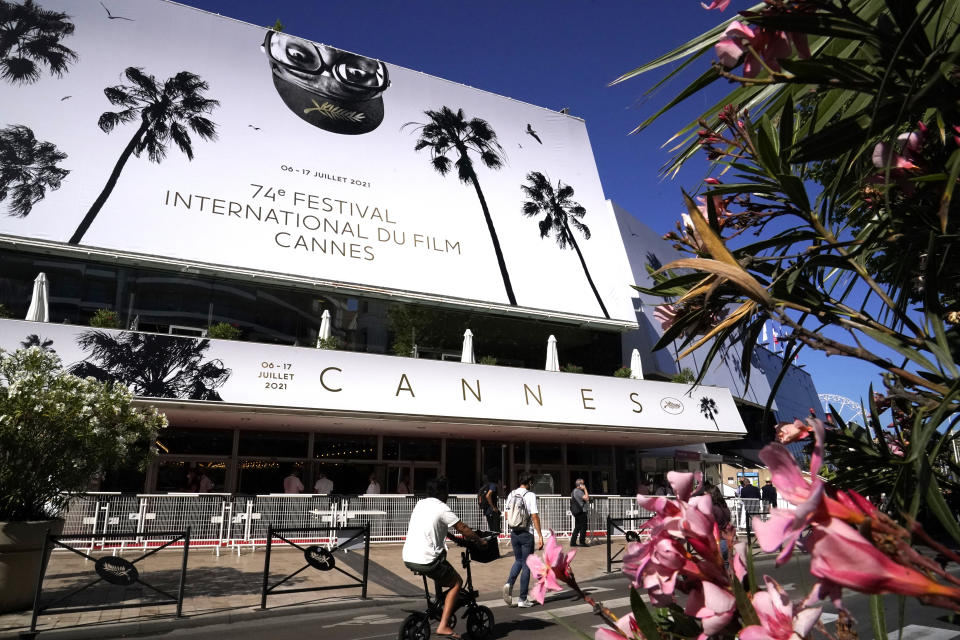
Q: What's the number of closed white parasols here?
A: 5